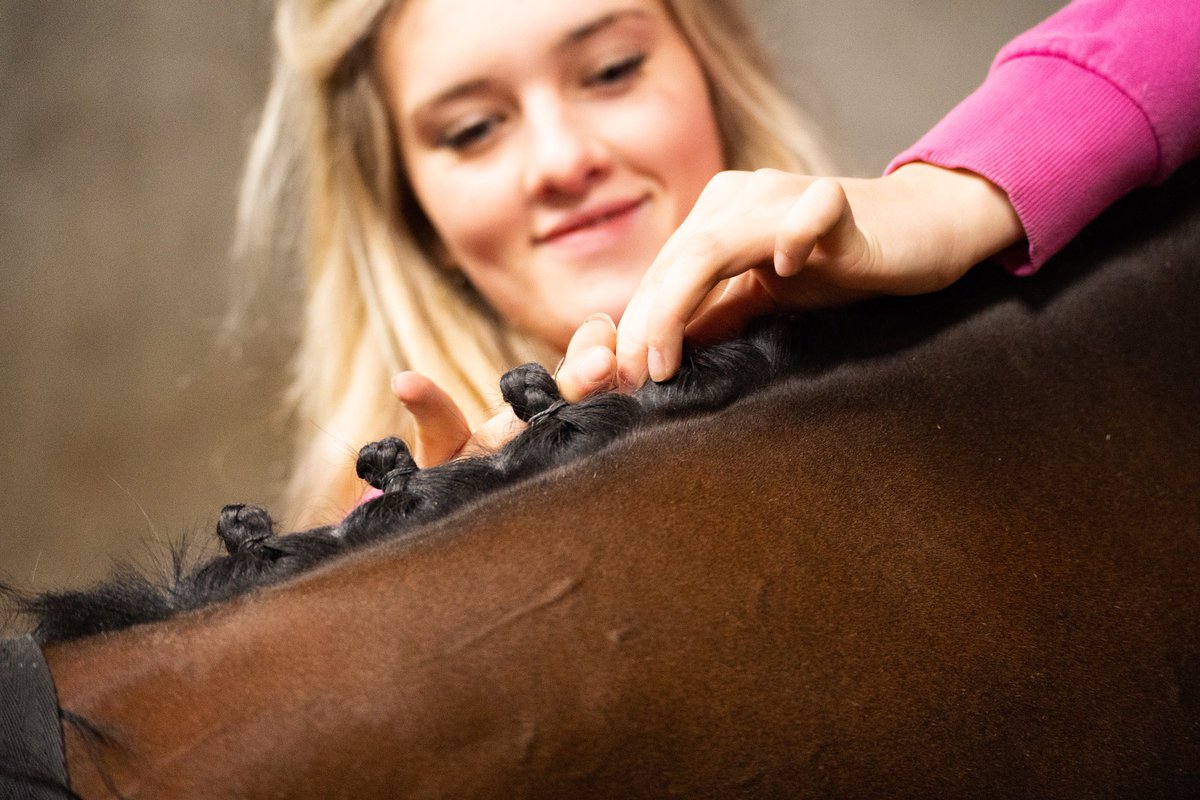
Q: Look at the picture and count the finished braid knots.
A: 3